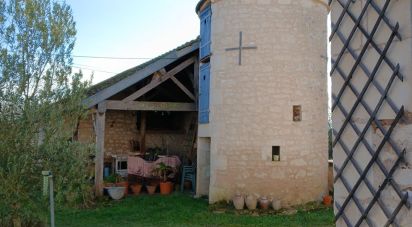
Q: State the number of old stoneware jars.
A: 4